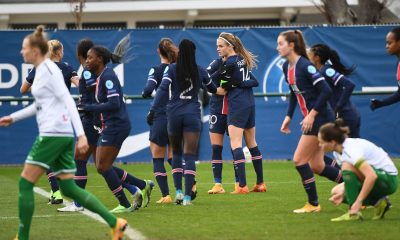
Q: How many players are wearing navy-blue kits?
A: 10